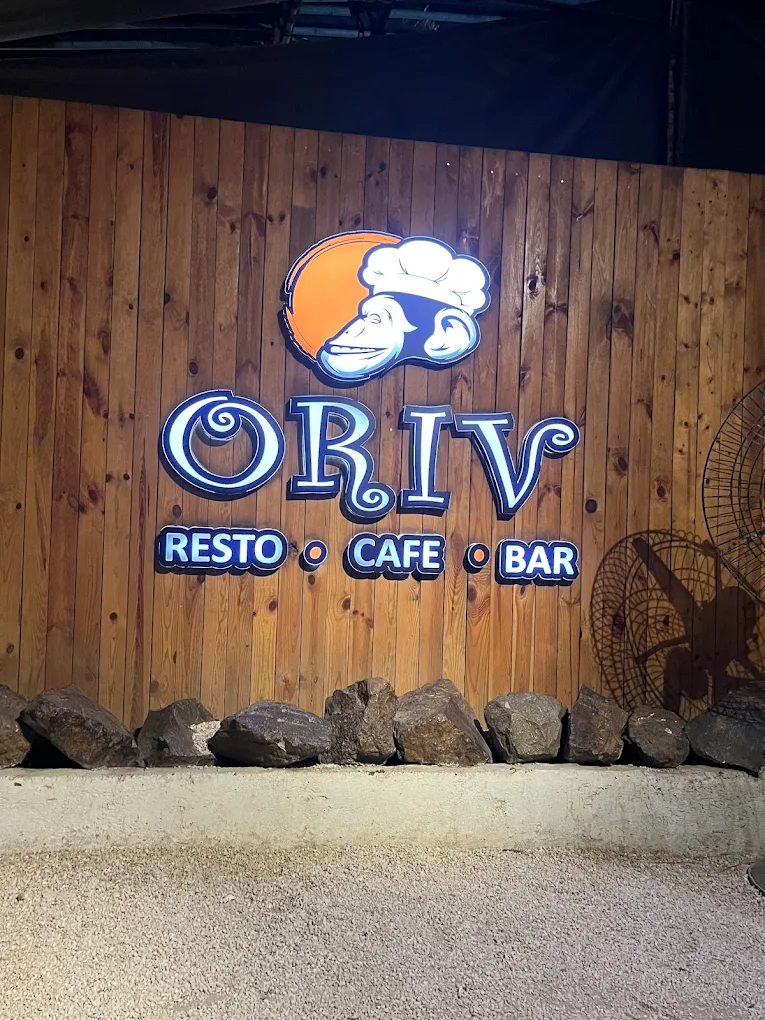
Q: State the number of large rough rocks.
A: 10